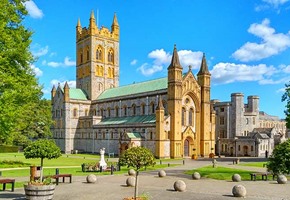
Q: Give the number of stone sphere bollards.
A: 9